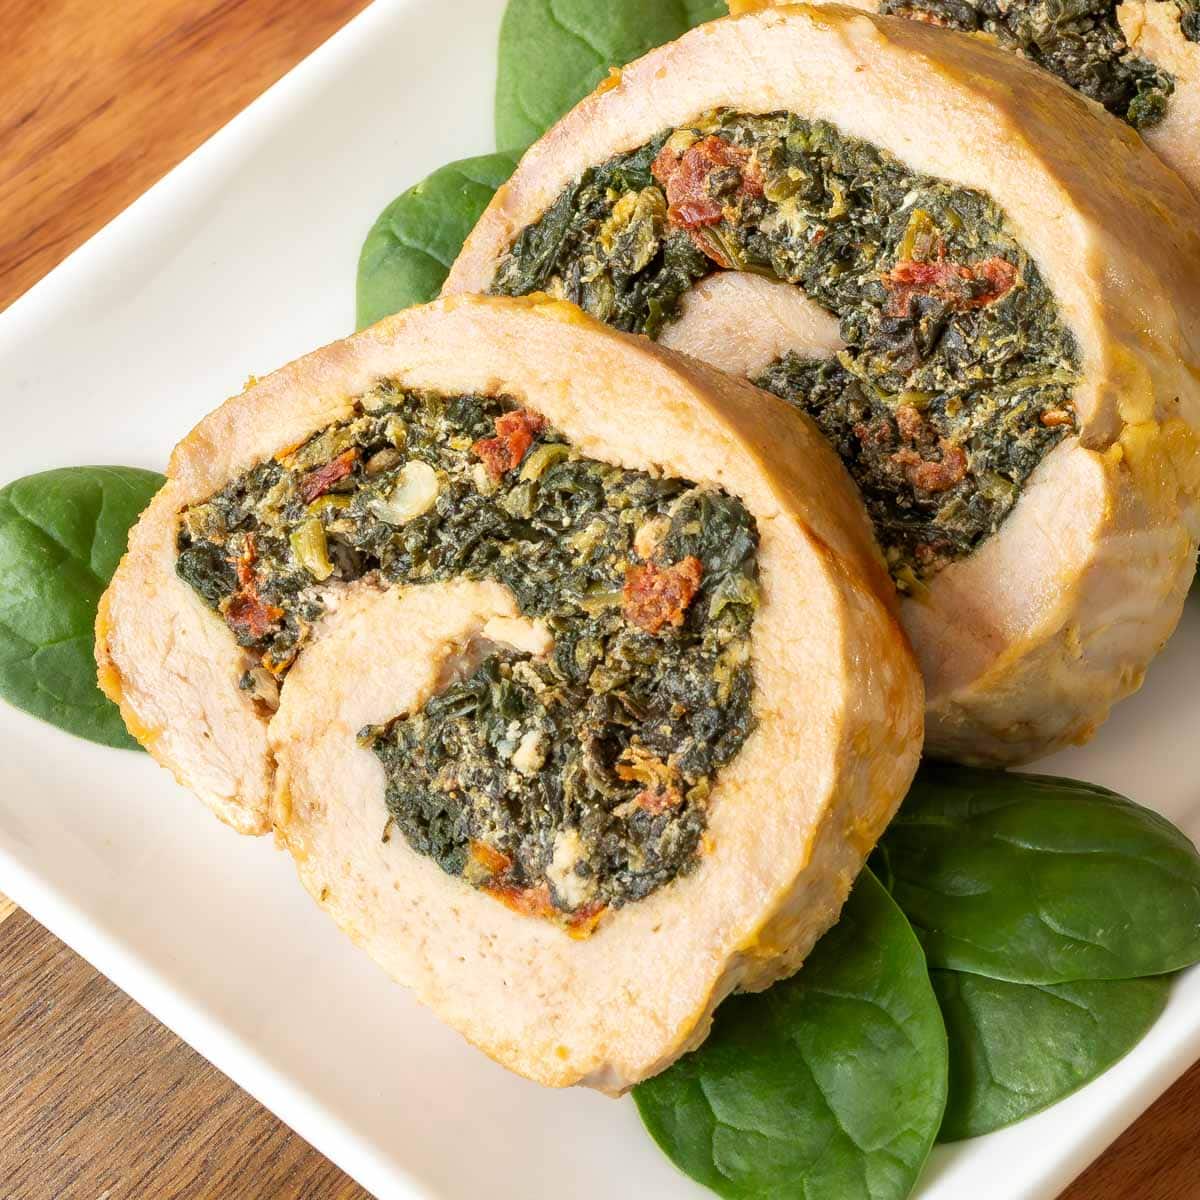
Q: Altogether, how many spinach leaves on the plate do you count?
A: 6